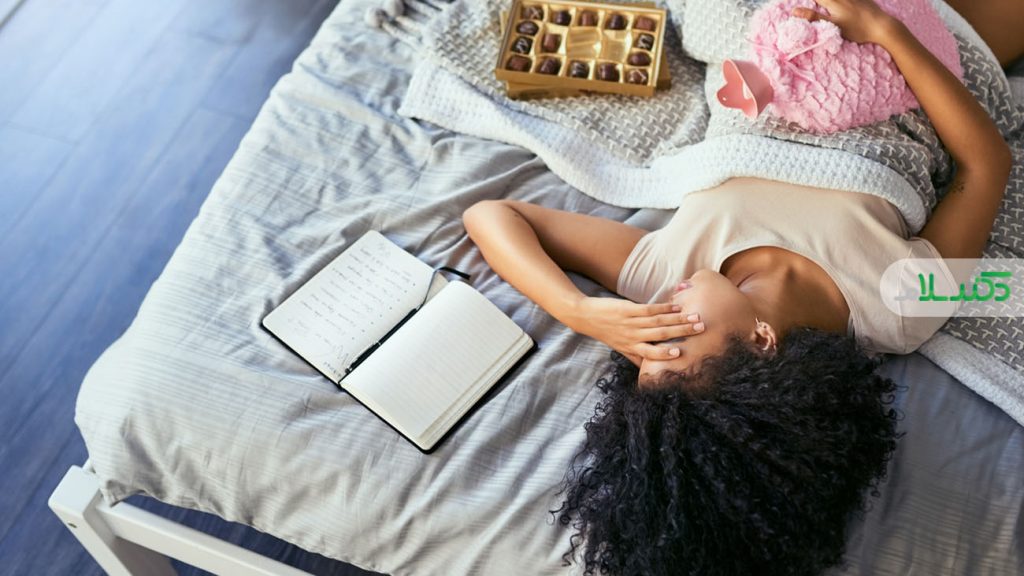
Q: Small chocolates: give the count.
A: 15